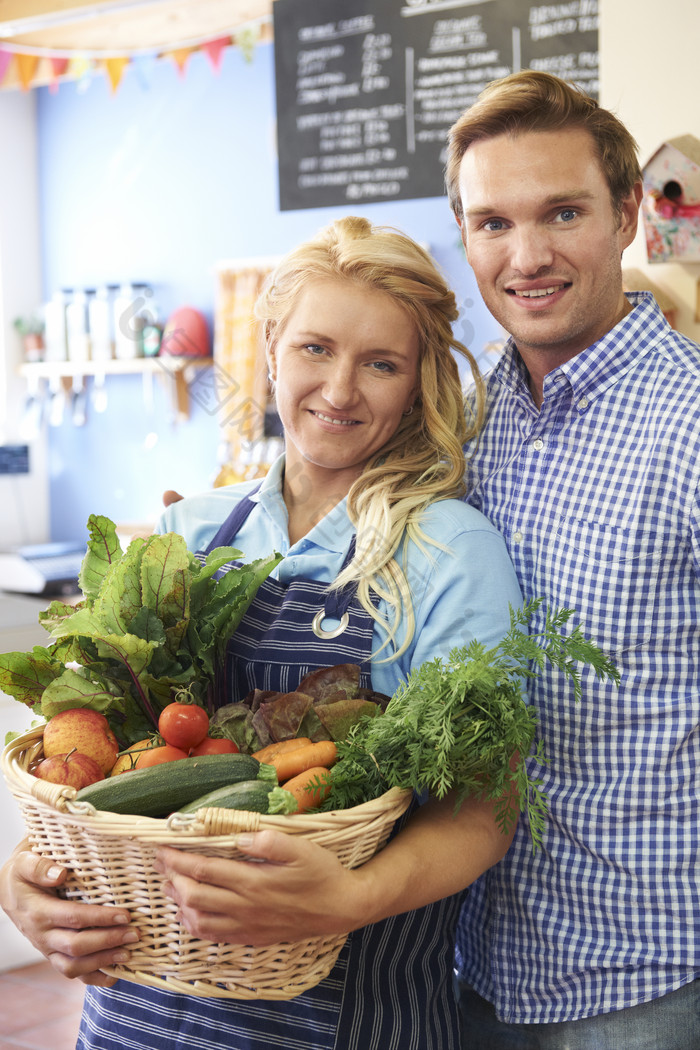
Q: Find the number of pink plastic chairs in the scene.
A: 0